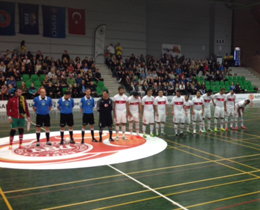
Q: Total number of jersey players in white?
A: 11